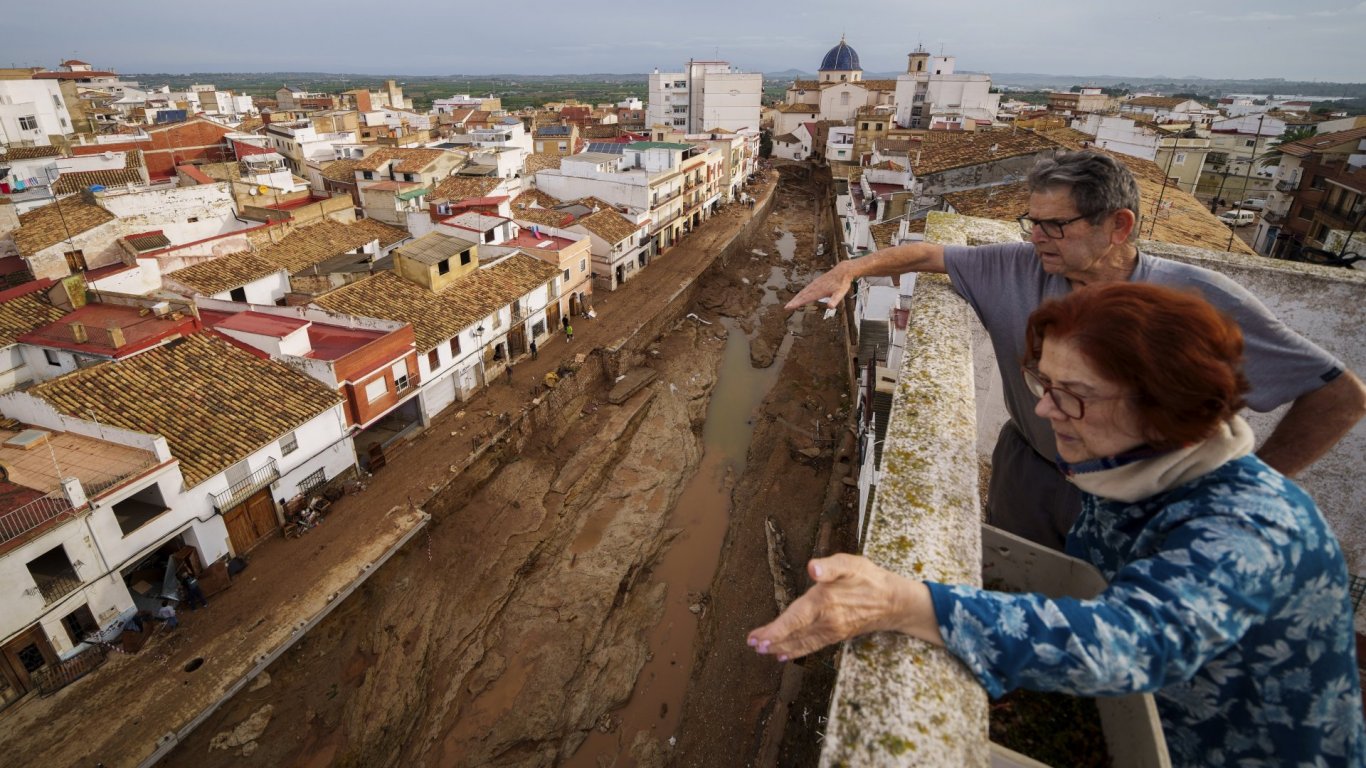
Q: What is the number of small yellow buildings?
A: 1